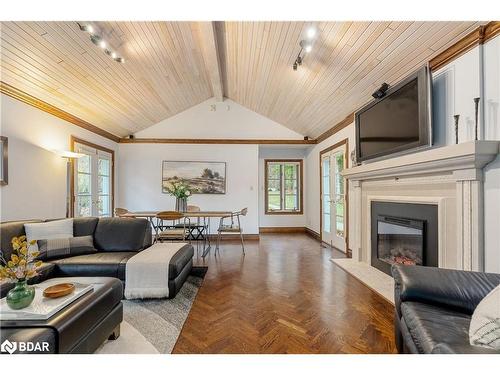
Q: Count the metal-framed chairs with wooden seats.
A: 4